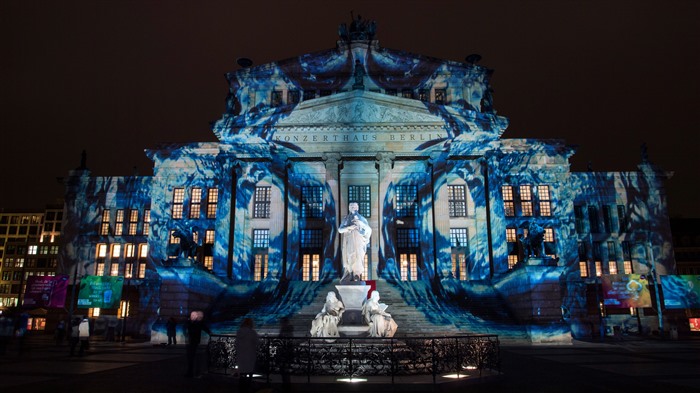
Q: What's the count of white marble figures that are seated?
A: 2